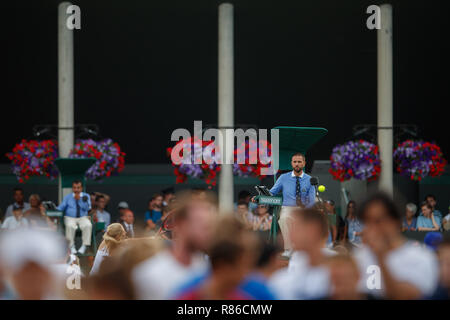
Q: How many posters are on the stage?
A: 0